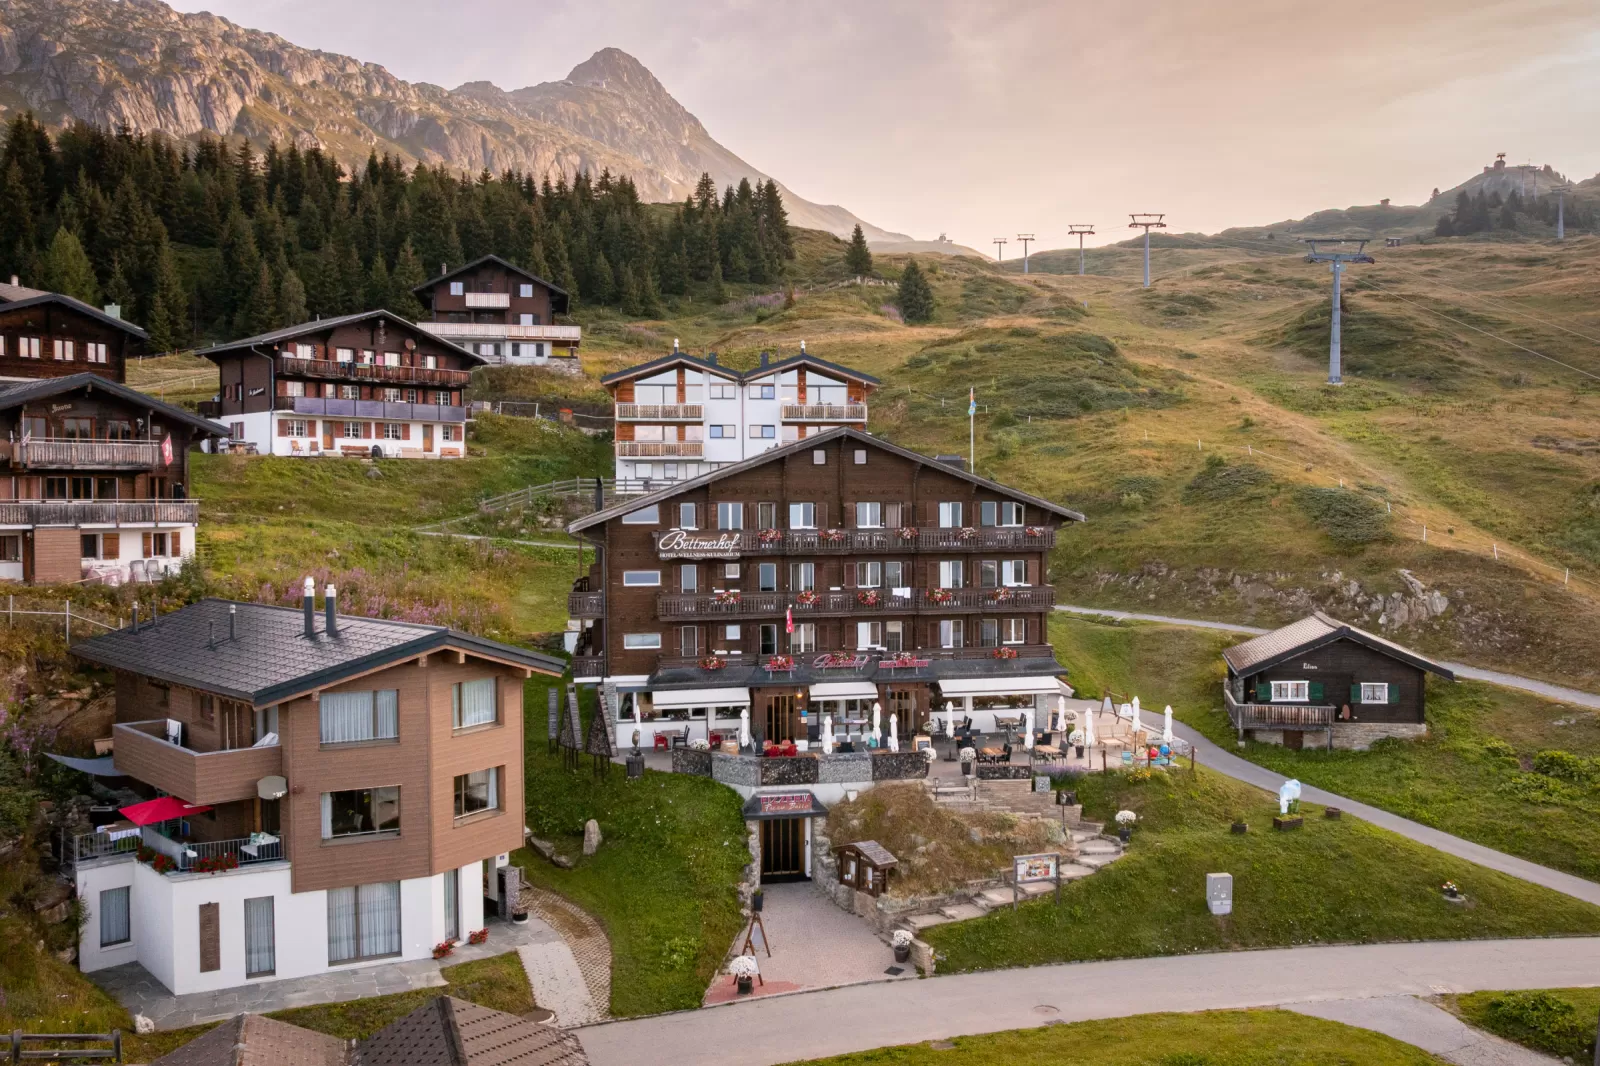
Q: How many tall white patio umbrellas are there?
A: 11